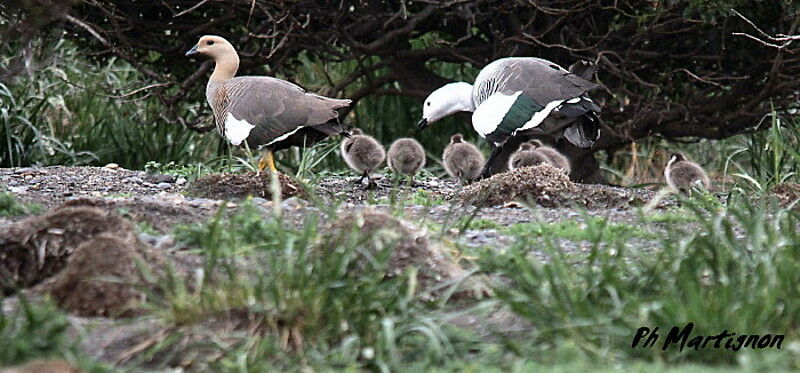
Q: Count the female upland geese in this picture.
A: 1